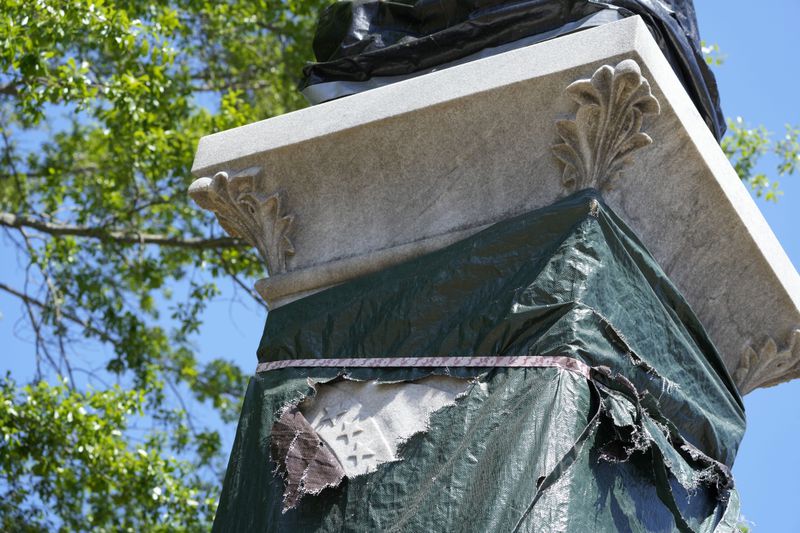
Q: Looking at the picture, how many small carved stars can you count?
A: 3